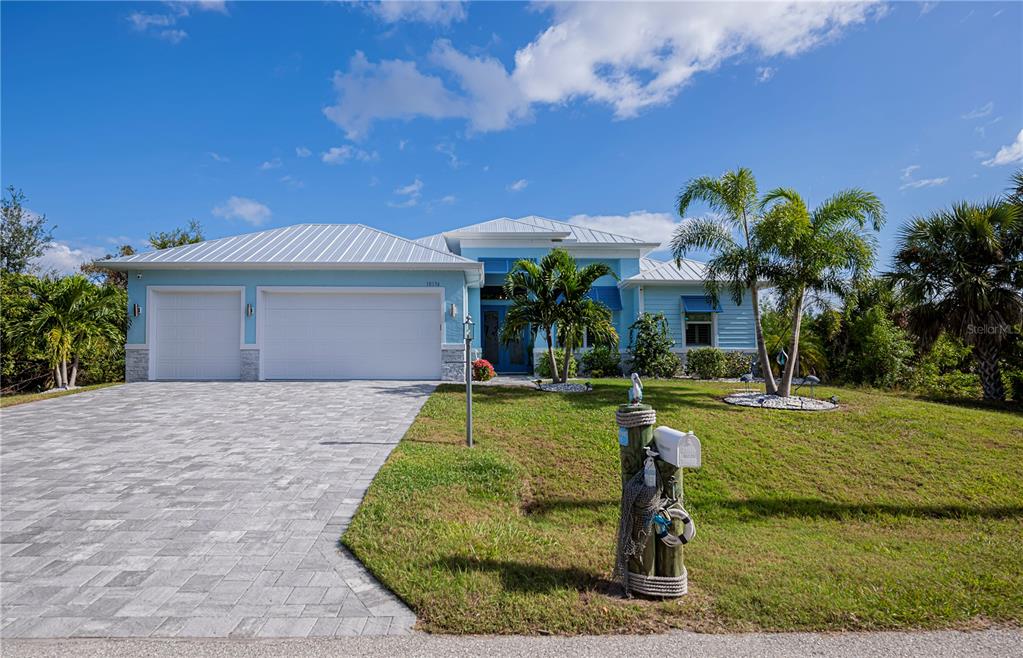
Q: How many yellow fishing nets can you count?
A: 0